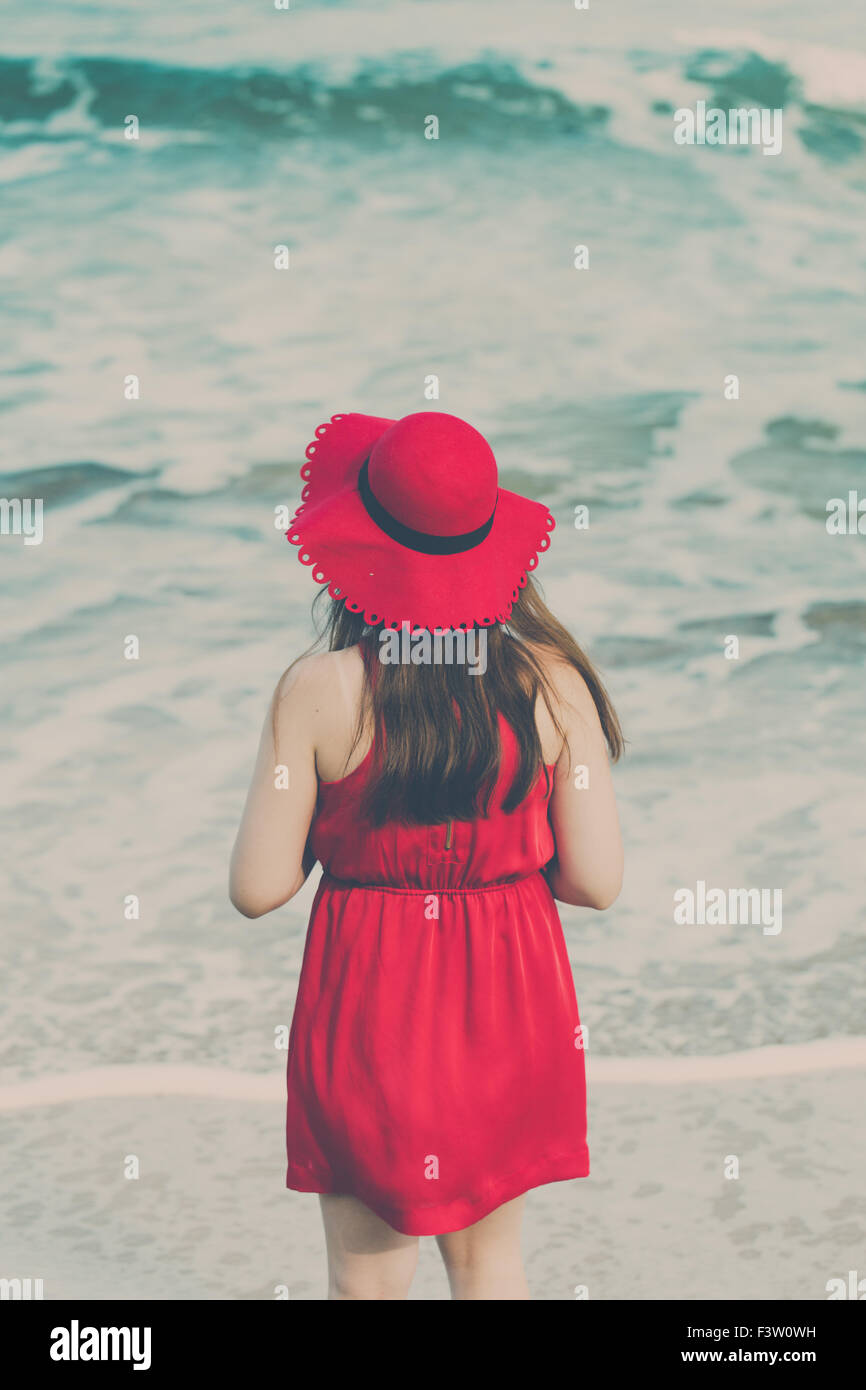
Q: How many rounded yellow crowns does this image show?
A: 0